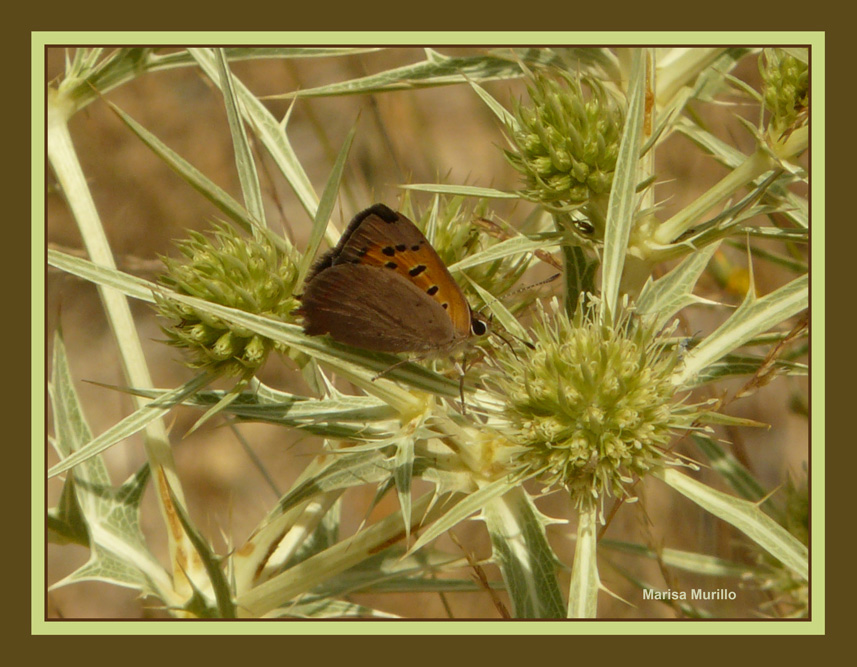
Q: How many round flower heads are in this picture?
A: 5